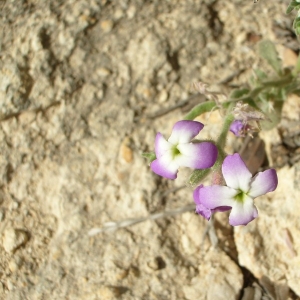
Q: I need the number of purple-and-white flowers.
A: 2